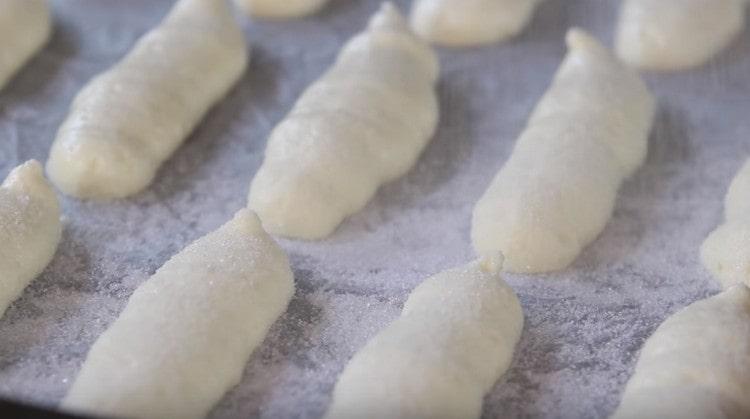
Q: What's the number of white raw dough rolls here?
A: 12